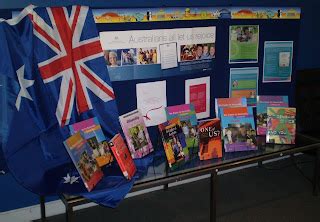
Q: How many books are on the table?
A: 11